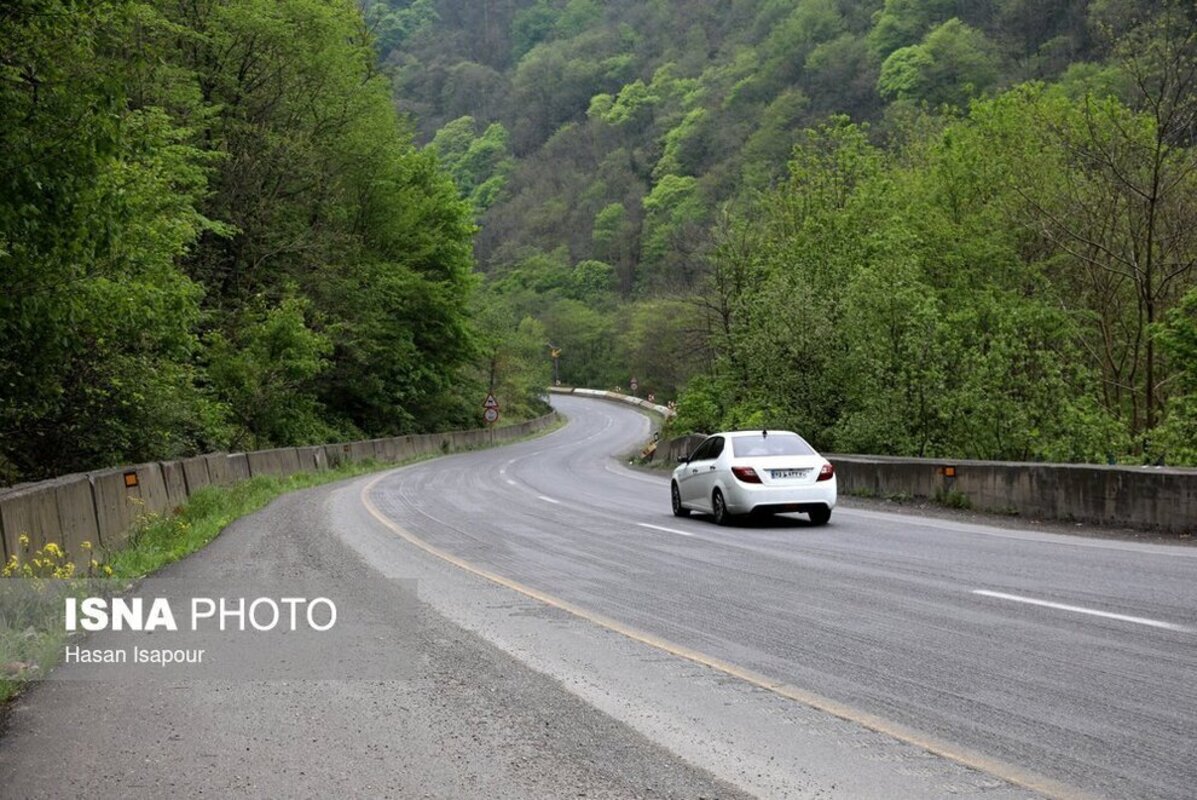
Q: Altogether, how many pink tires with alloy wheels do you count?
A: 0